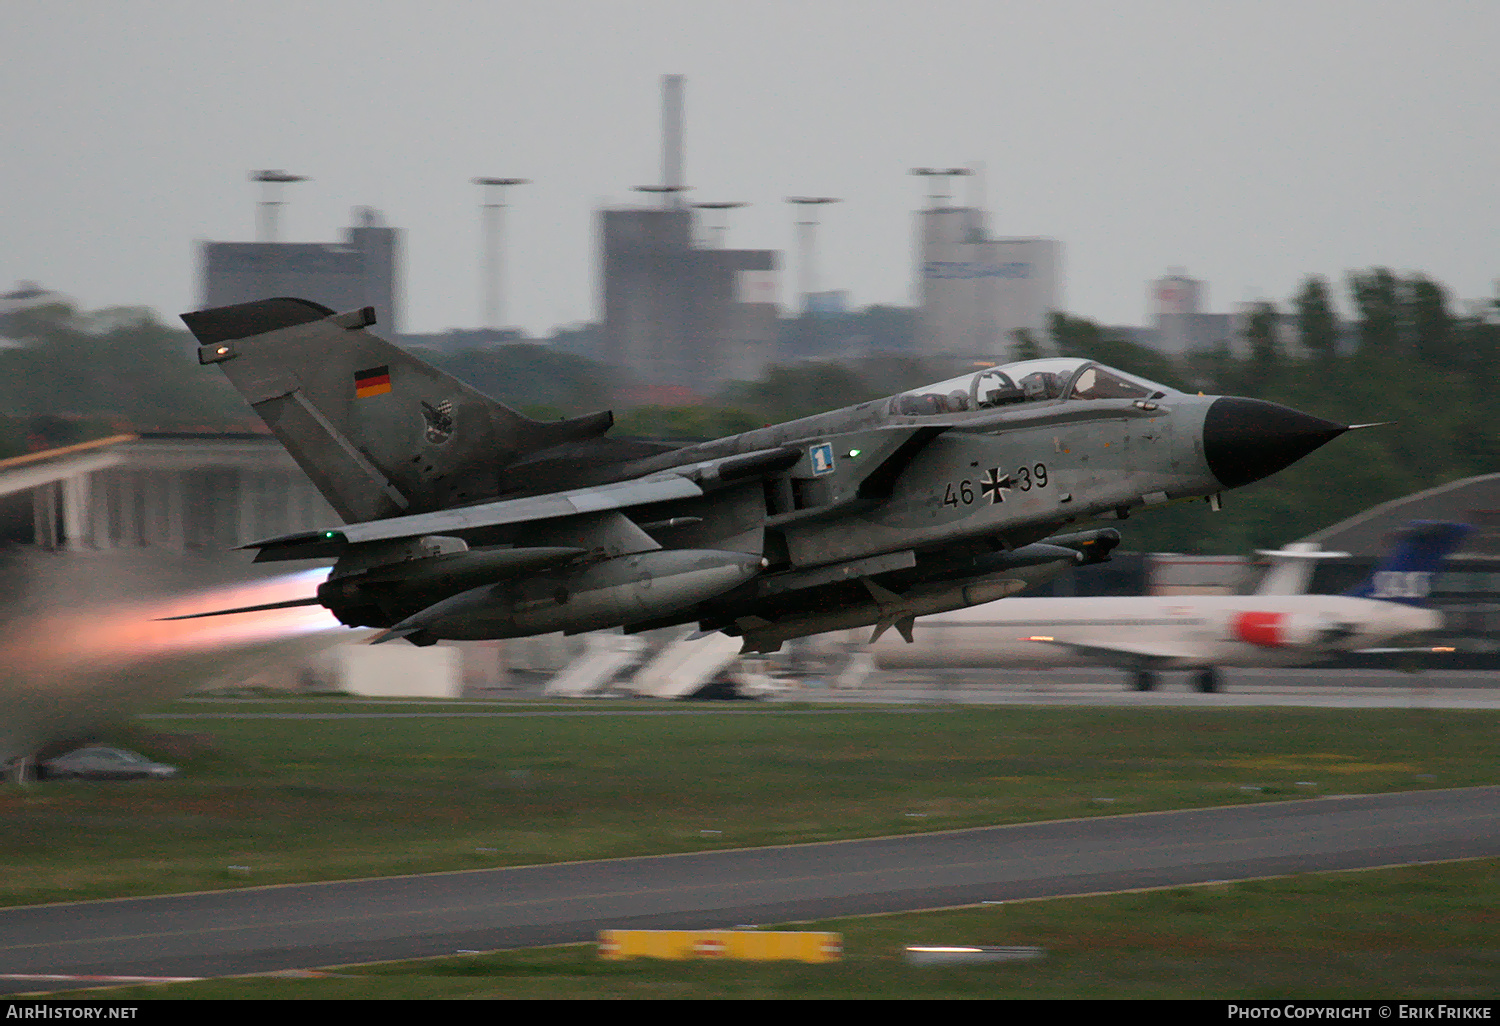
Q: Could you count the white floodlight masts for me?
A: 6